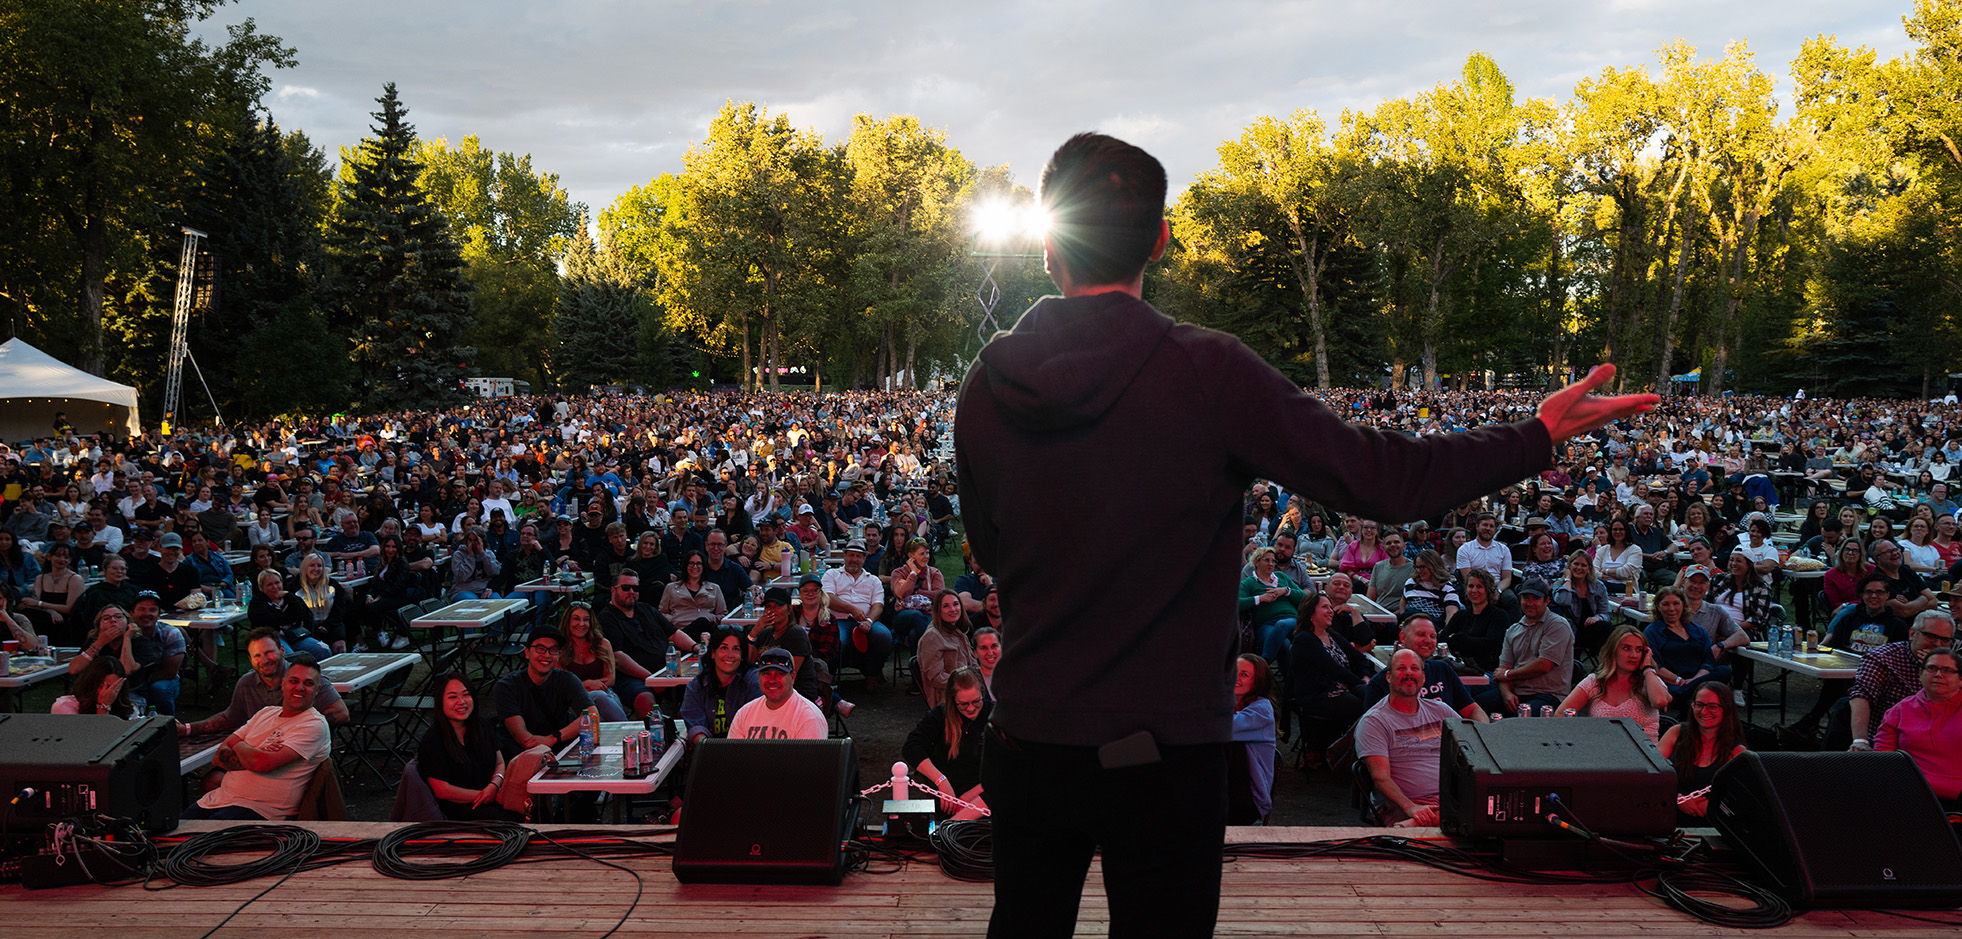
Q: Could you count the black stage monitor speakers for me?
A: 4